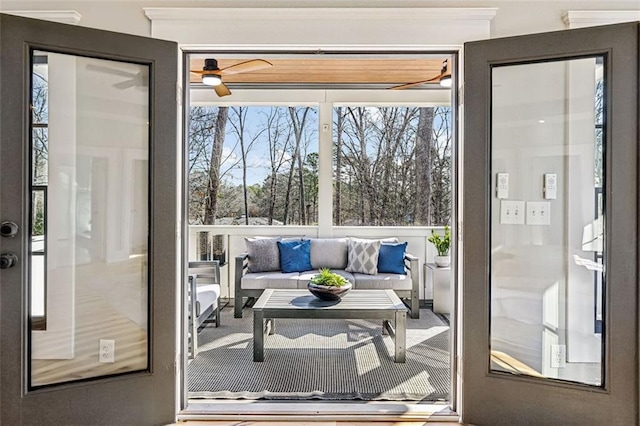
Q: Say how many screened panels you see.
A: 2